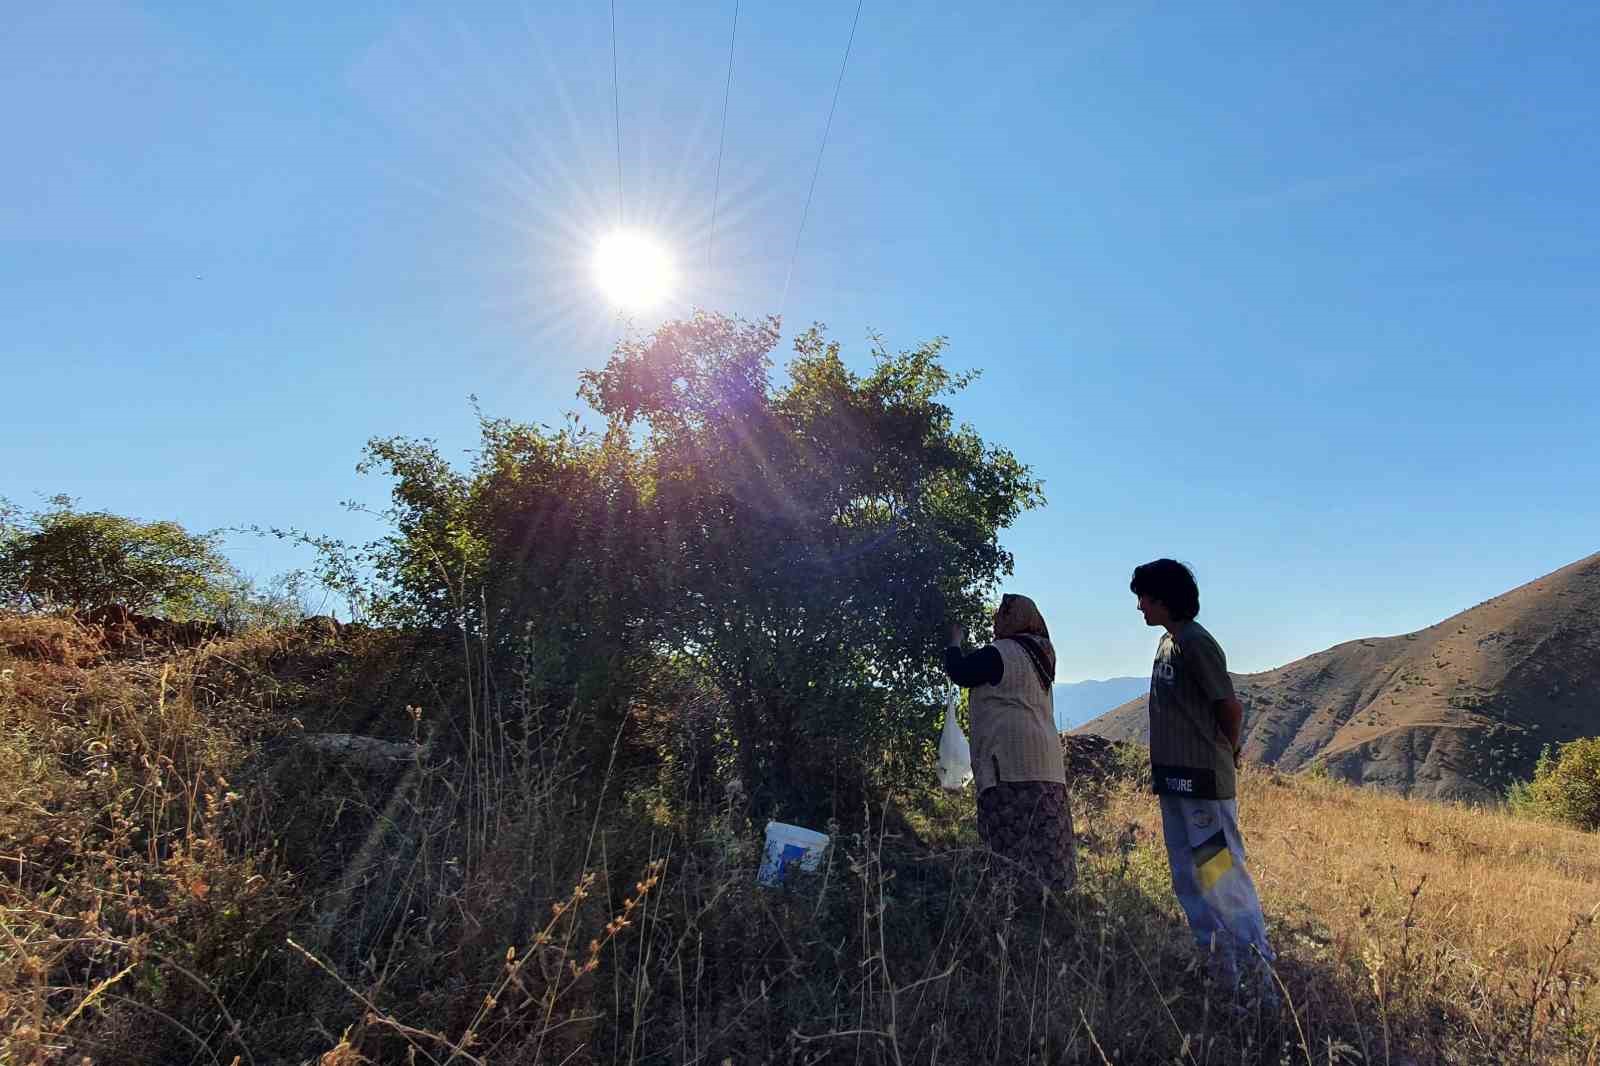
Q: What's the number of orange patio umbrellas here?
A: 0